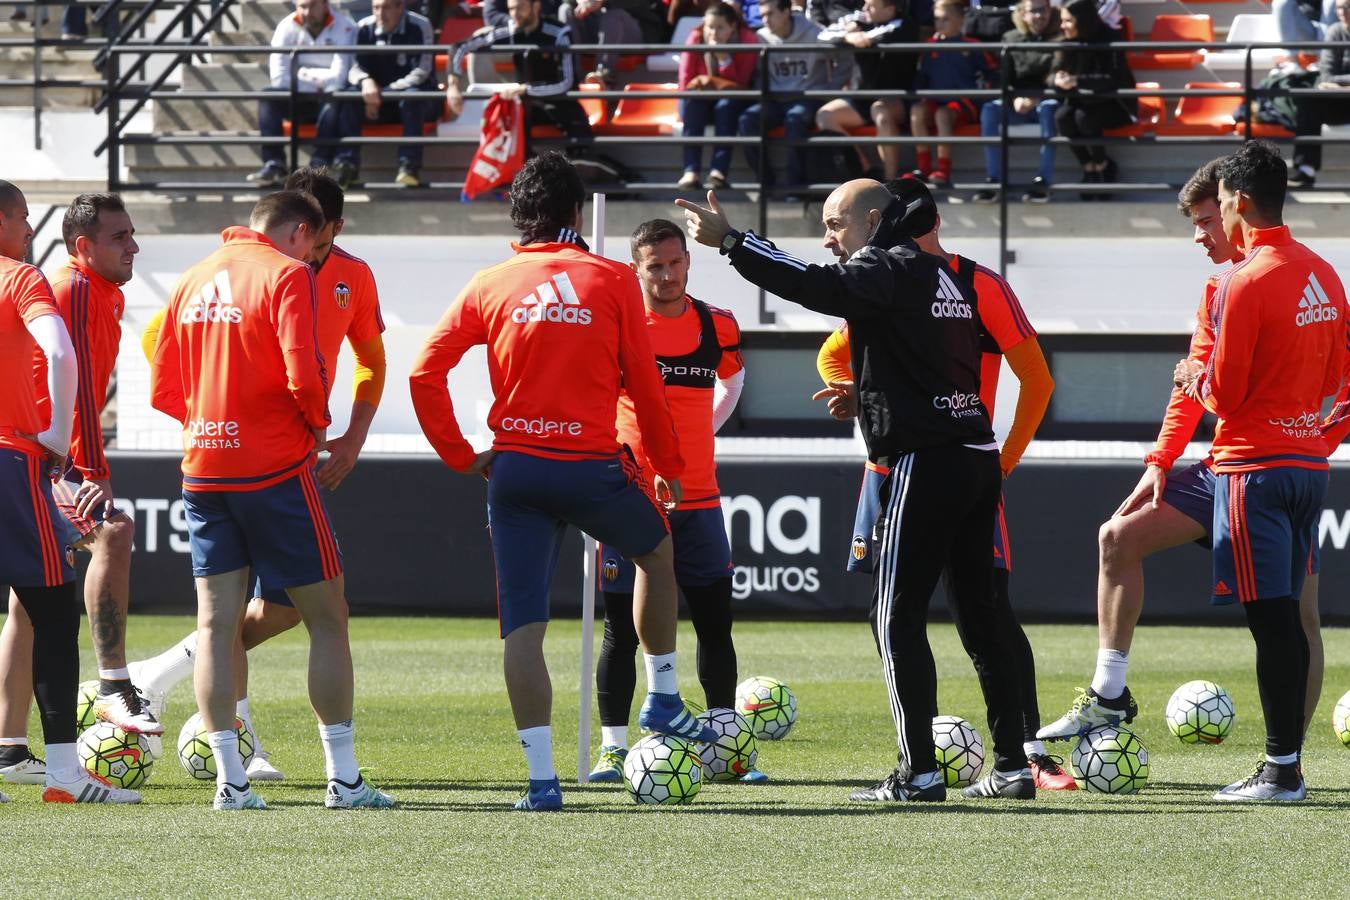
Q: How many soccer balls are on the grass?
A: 10